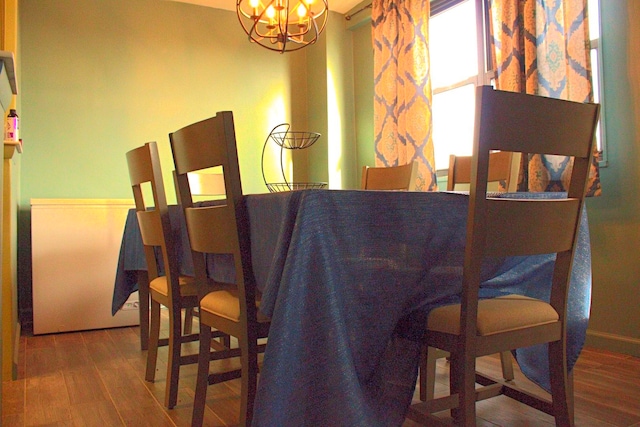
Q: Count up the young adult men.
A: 0